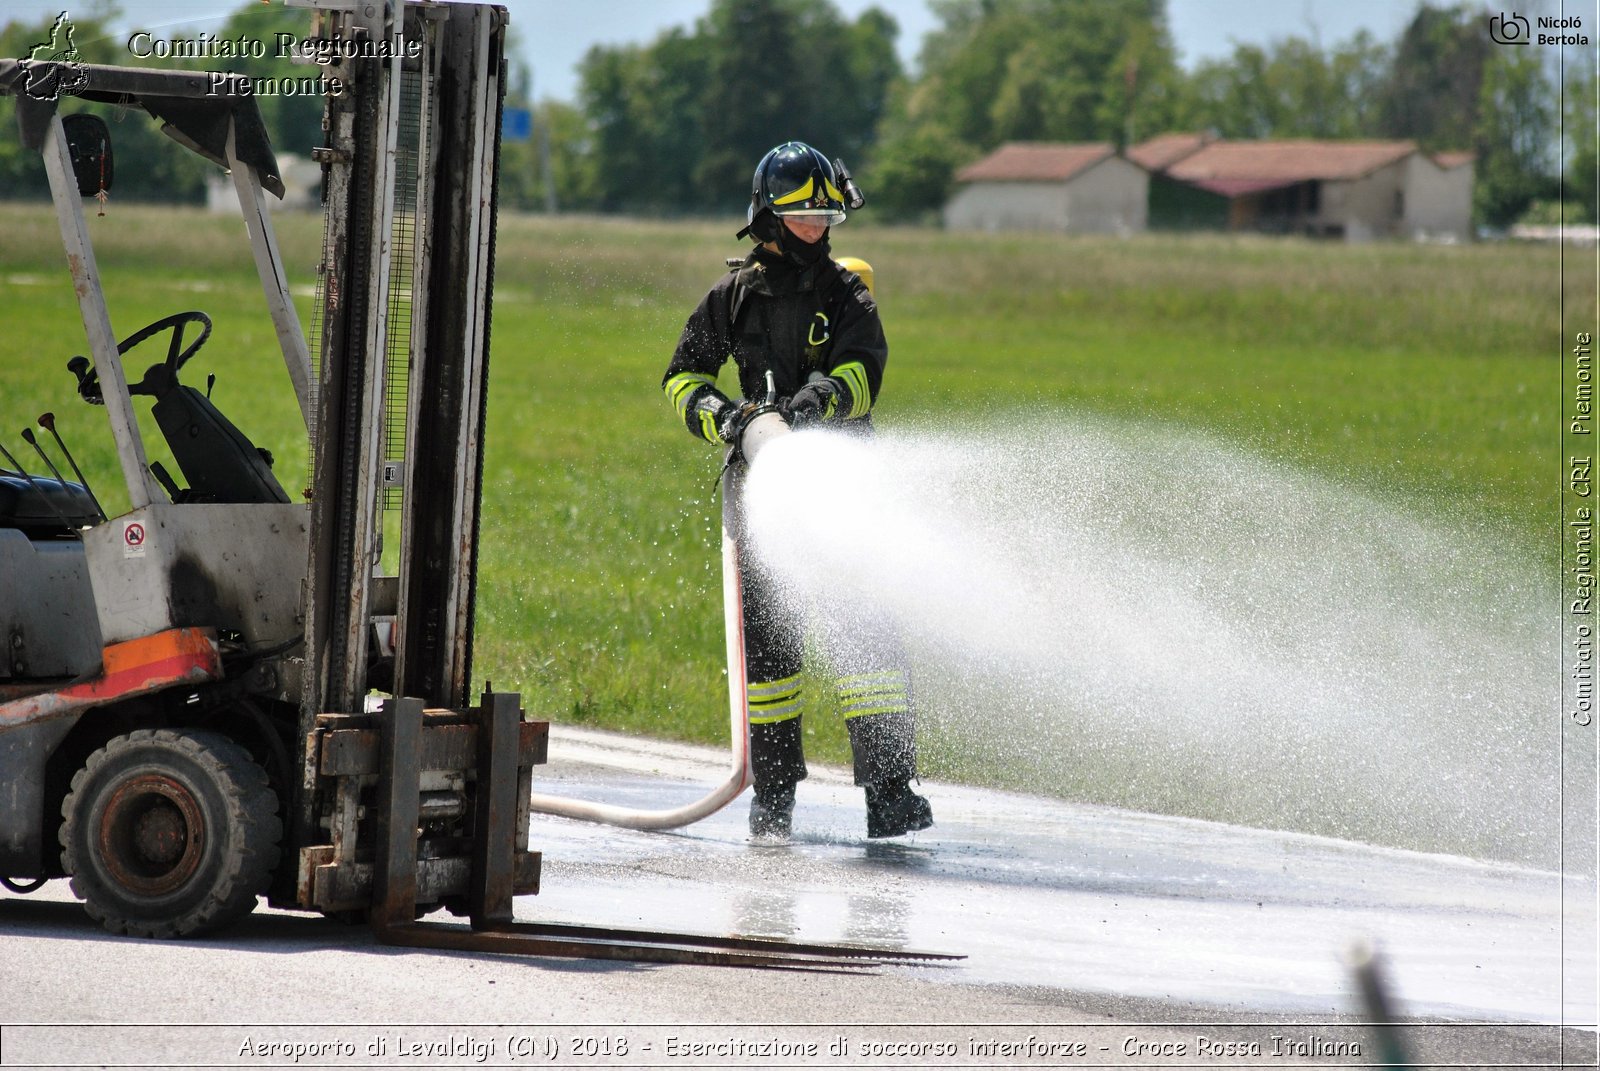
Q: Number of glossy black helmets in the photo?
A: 1